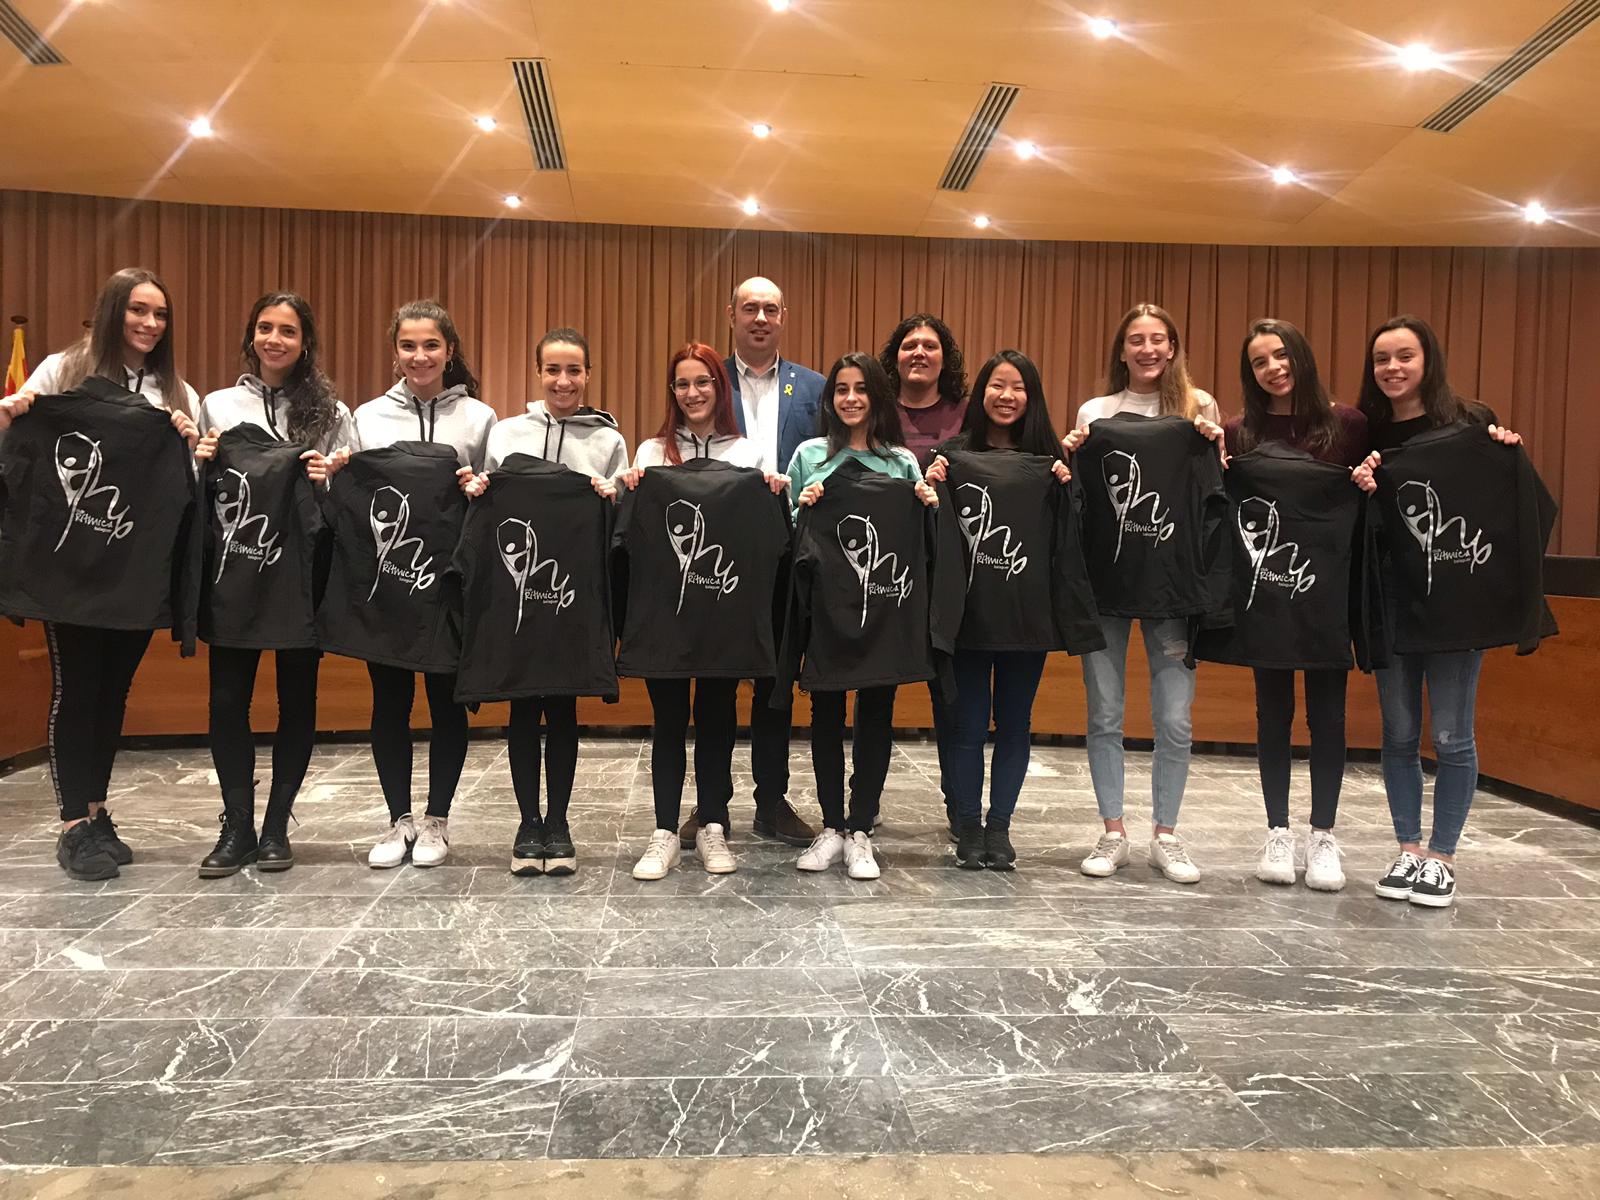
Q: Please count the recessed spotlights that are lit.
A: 12